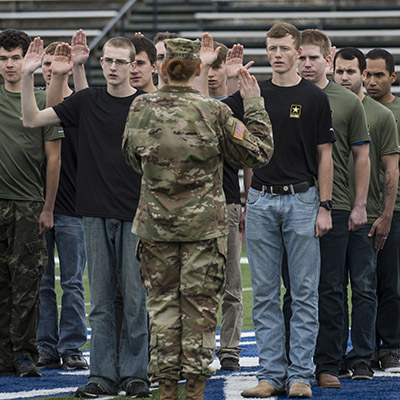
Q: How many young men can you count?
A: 10